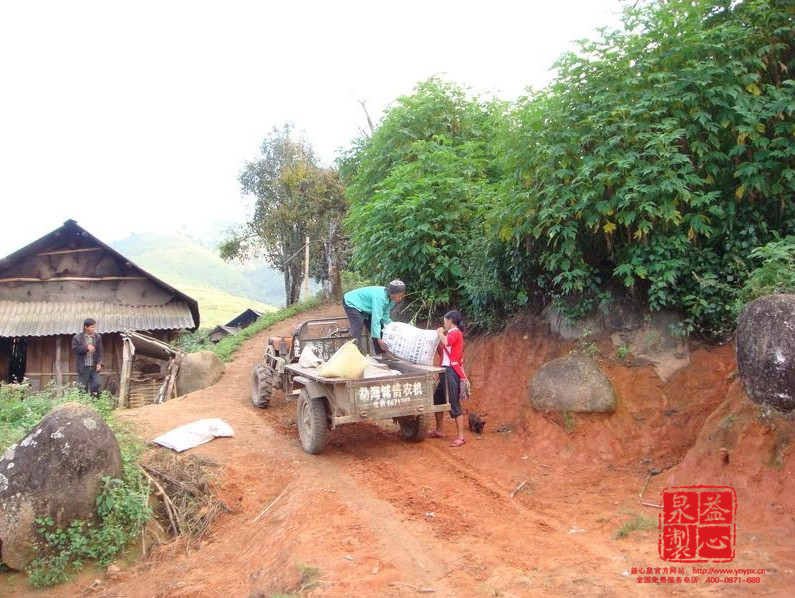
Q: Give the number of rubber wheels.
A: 3